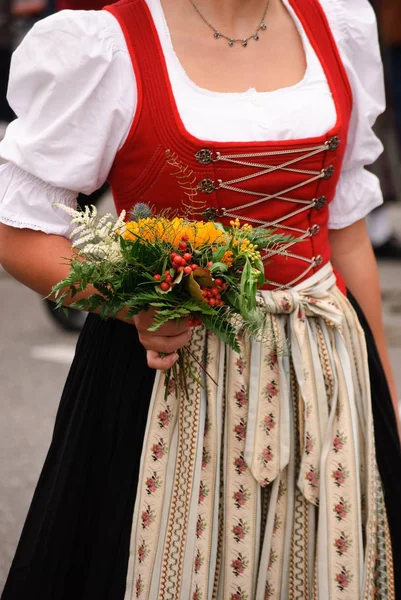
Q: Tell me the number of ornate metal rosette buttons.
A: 8